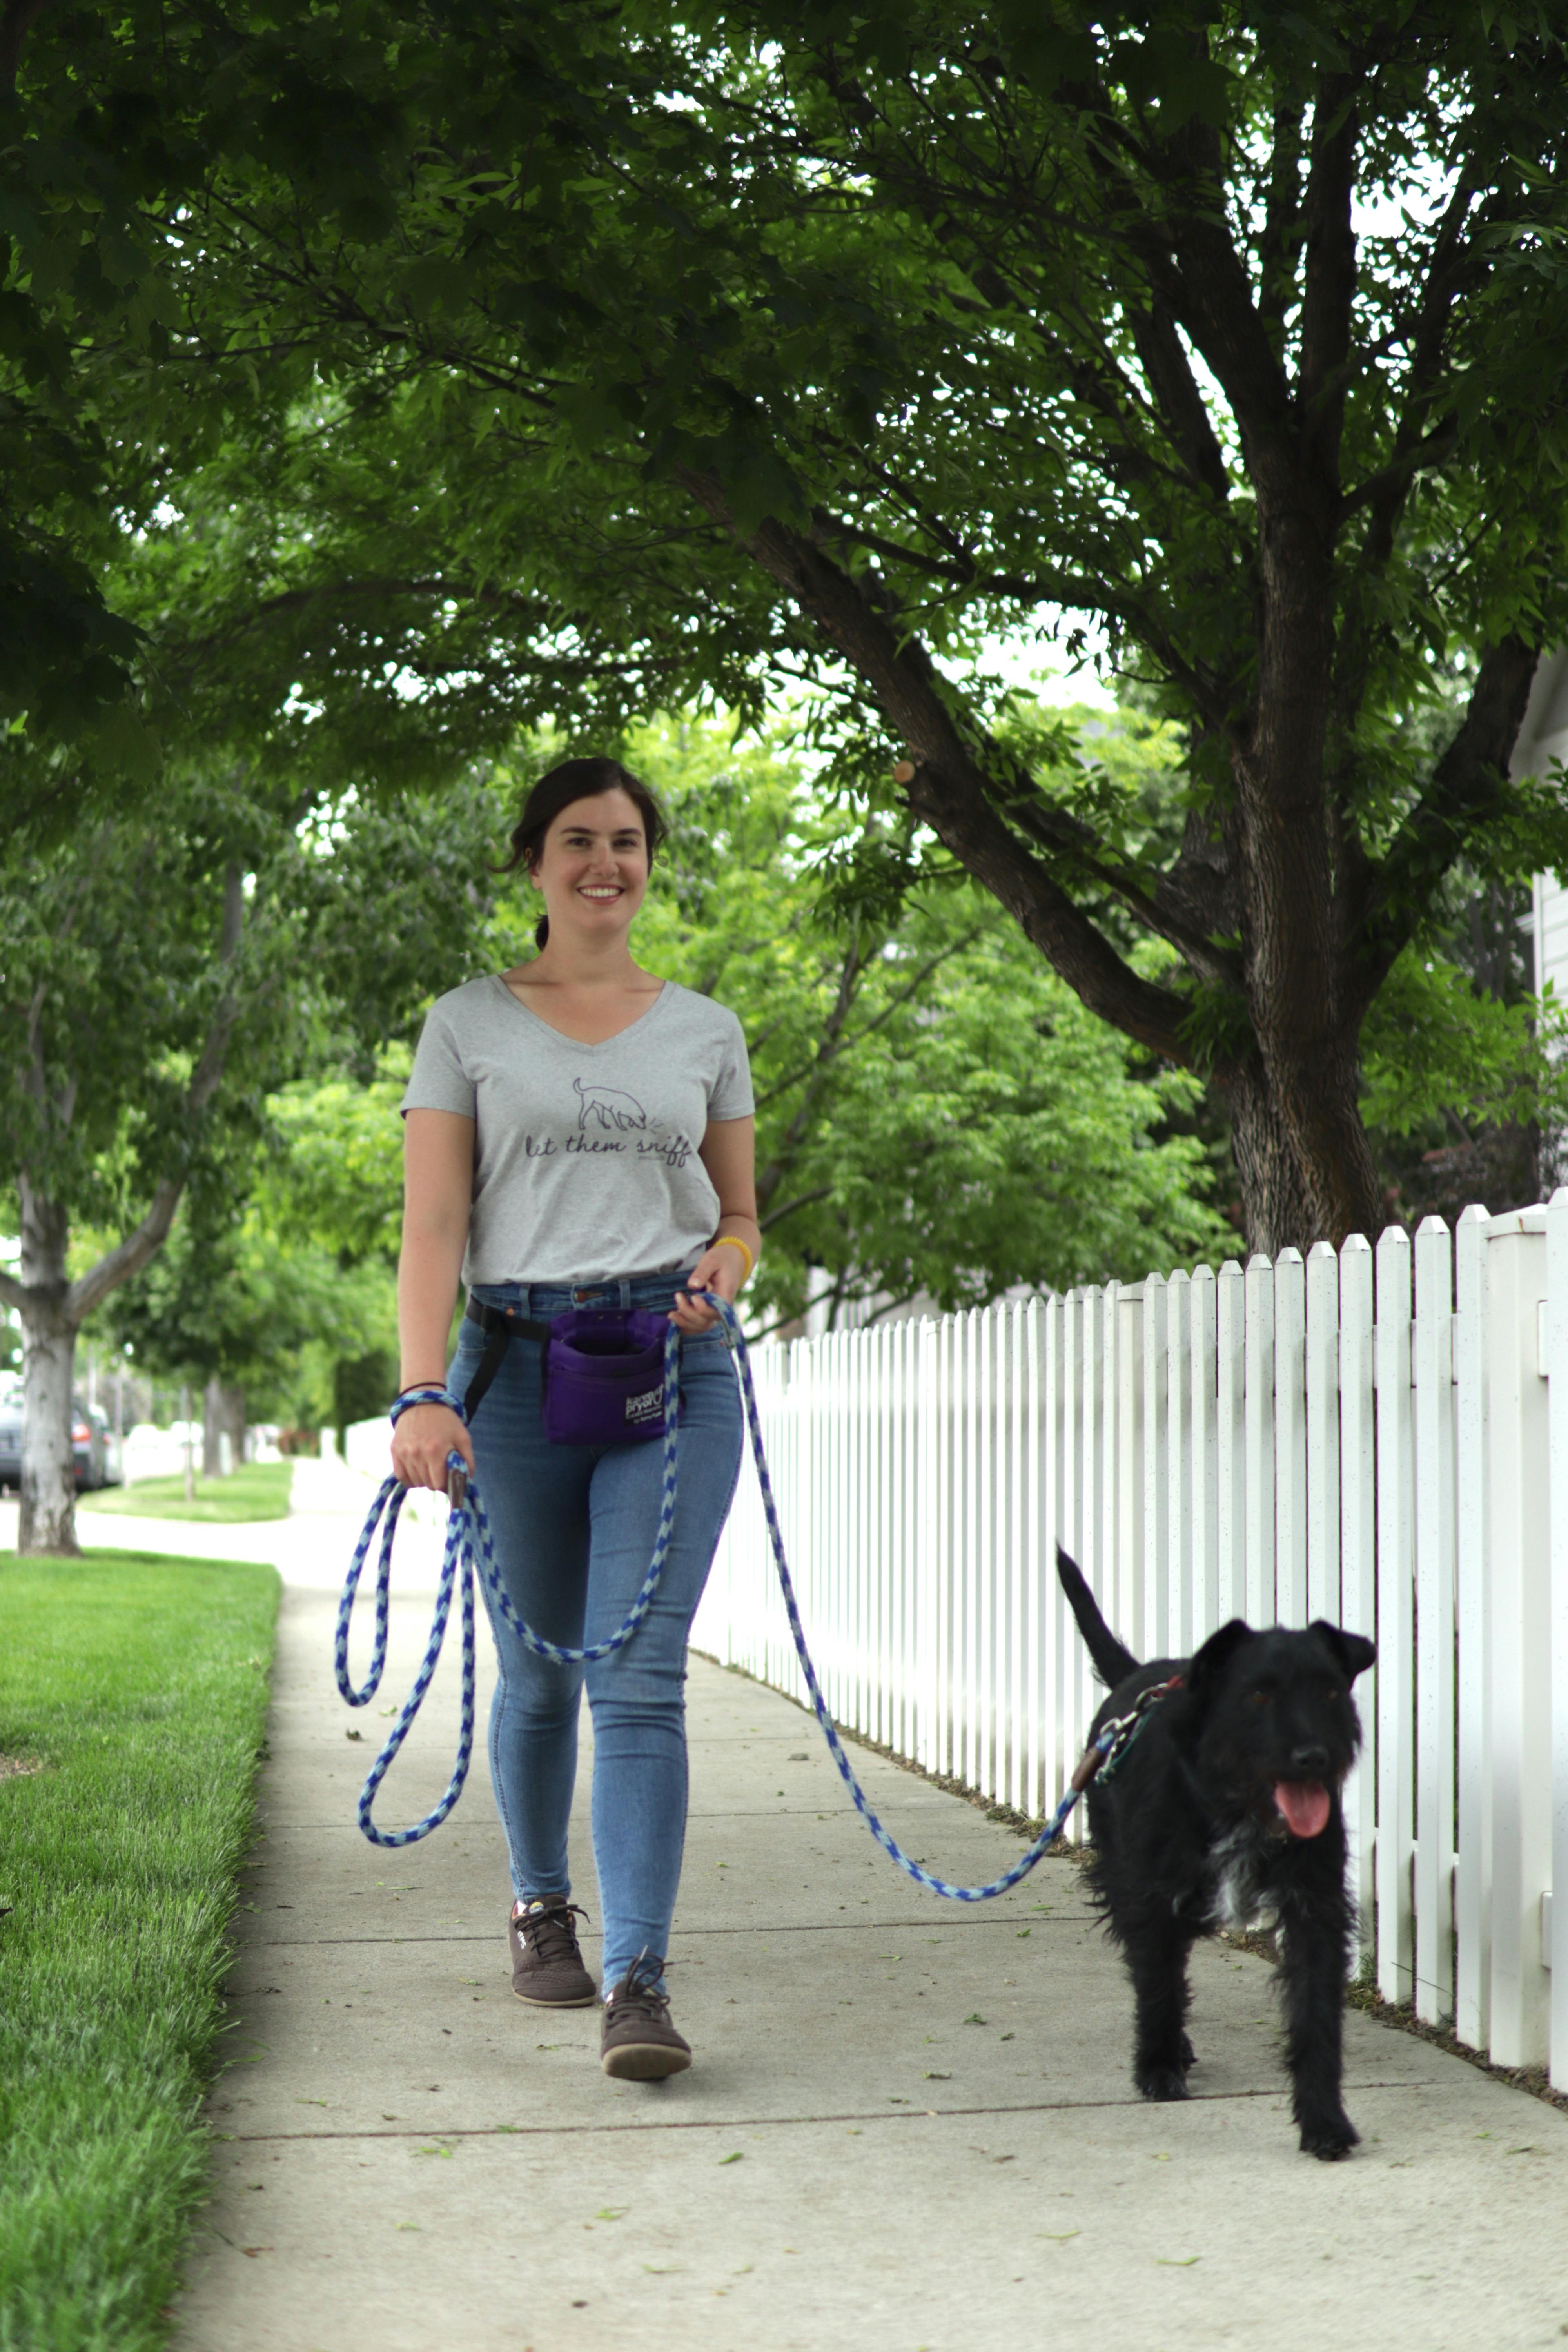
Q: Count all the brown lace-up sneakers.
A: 2